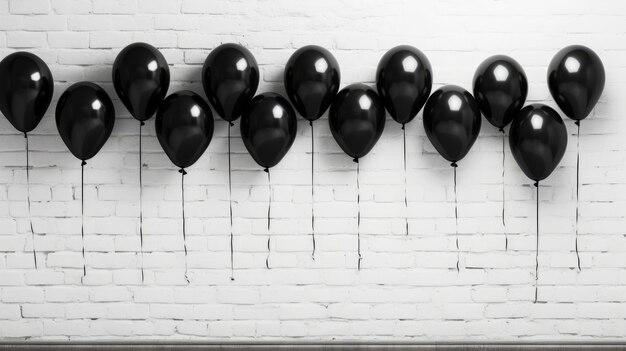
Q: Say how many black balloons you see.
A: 13